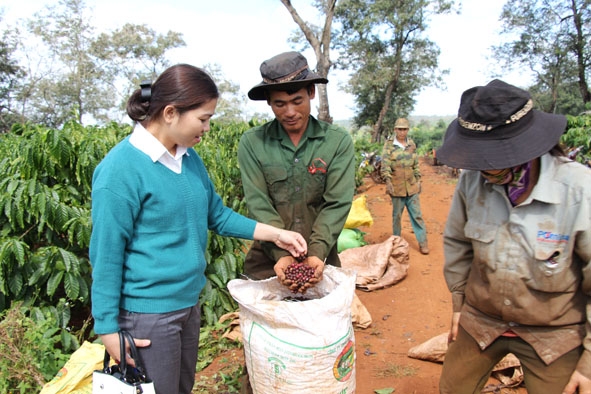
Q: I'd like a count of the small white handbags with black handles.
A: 1